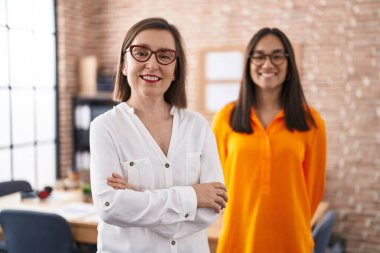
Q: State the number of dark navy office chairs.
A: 3